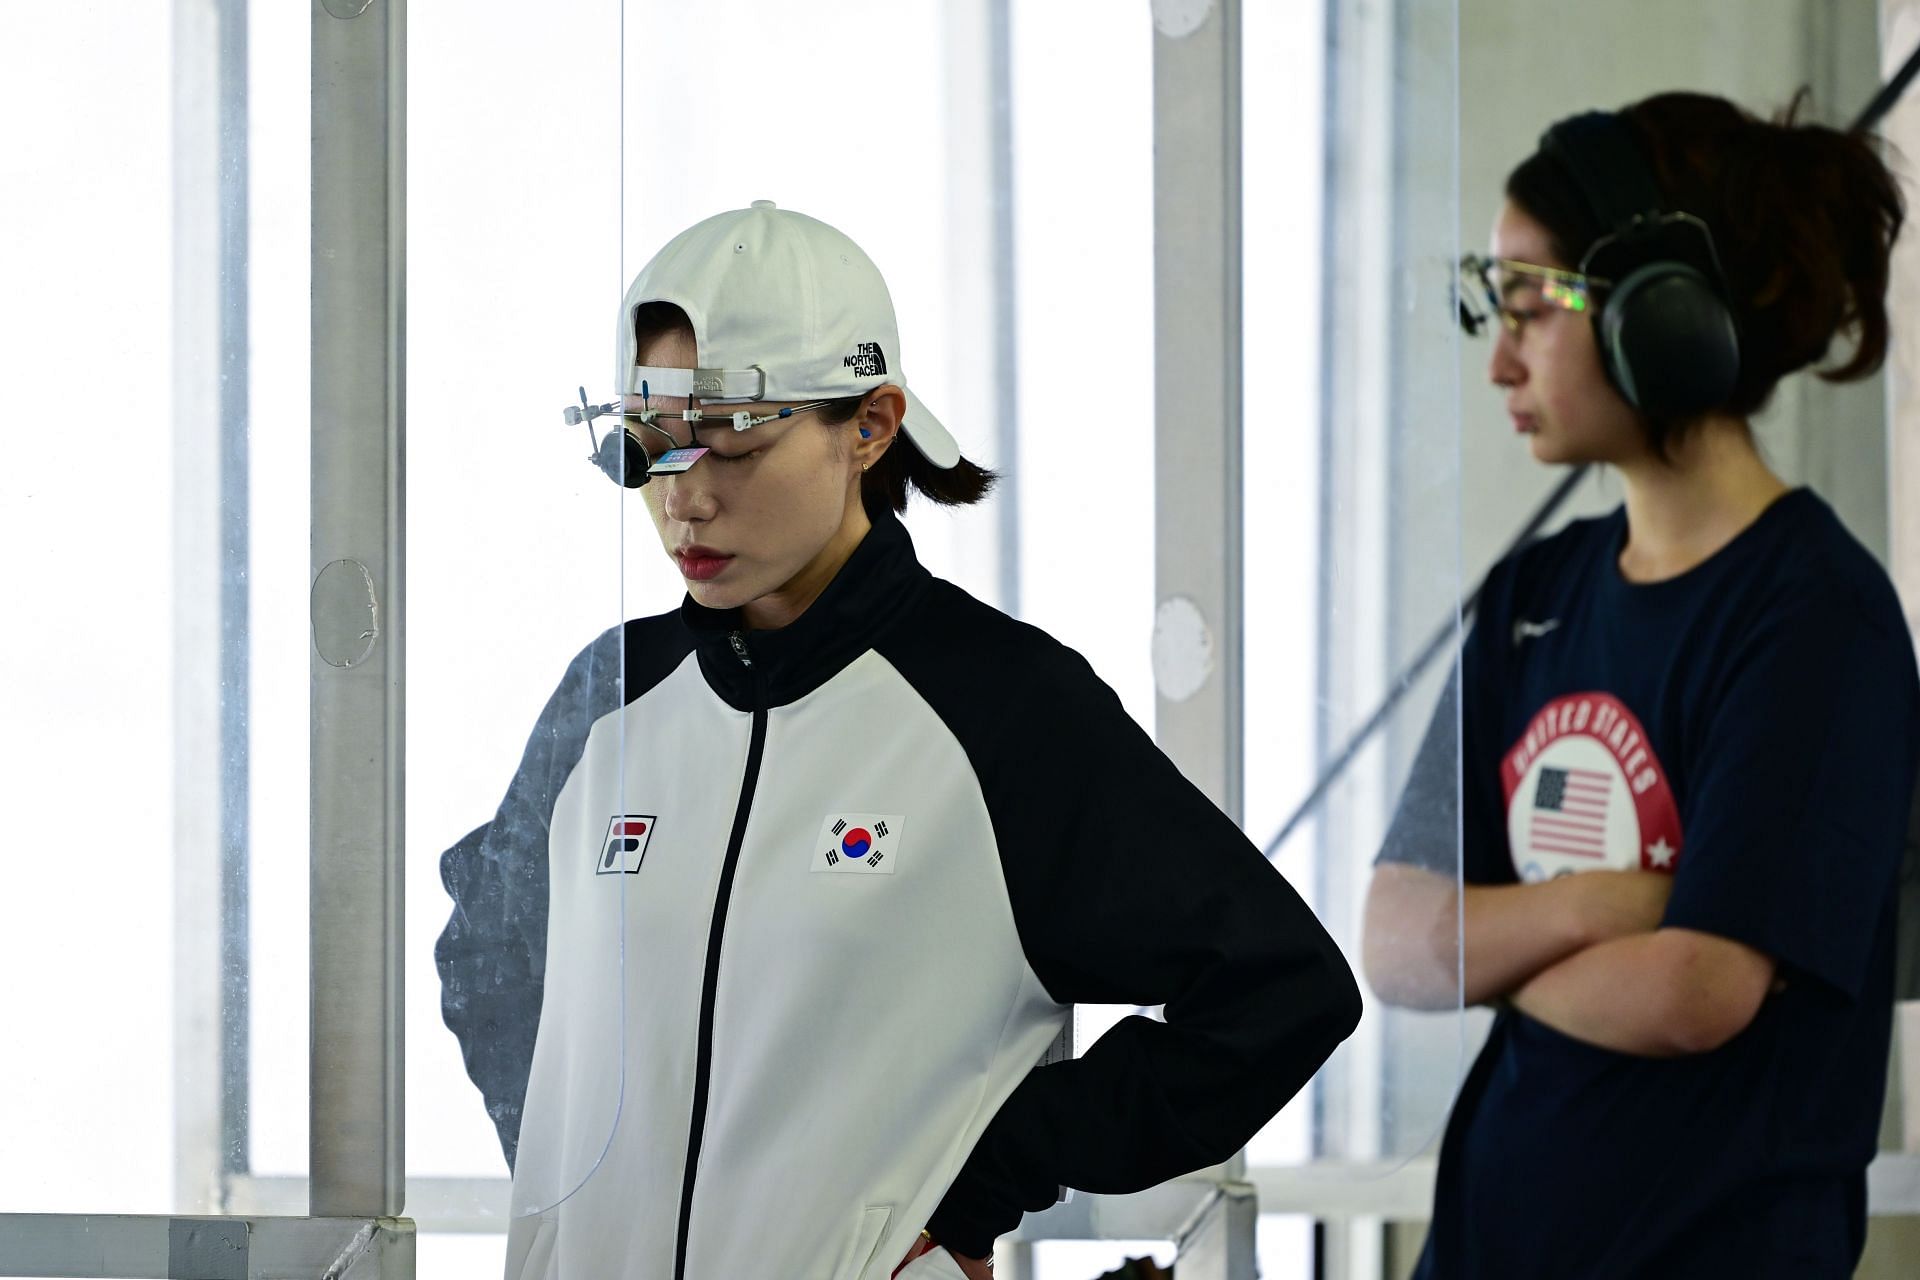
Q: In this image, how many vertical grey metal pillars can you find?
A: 2